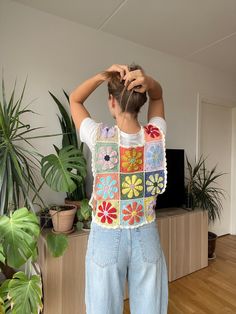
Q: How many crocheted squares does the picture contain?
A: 11